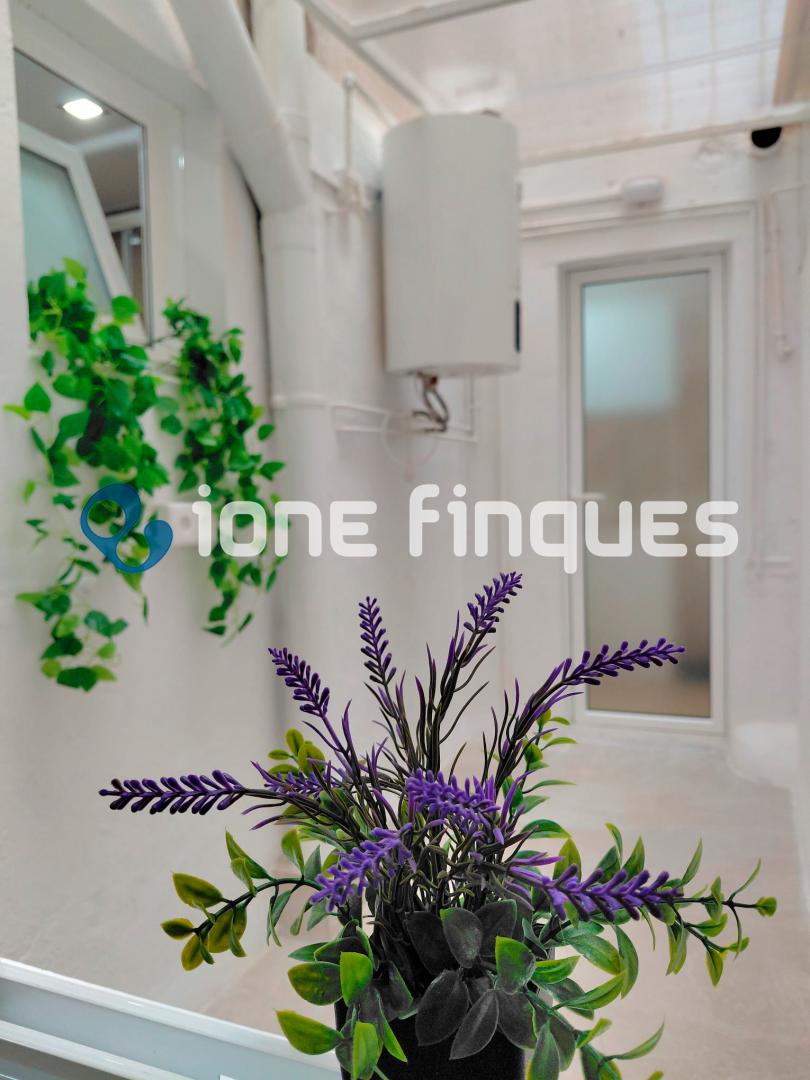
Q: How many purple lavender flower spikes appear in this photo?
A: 9